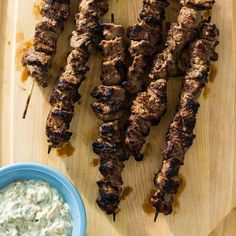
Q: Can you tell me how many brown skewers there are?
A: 6